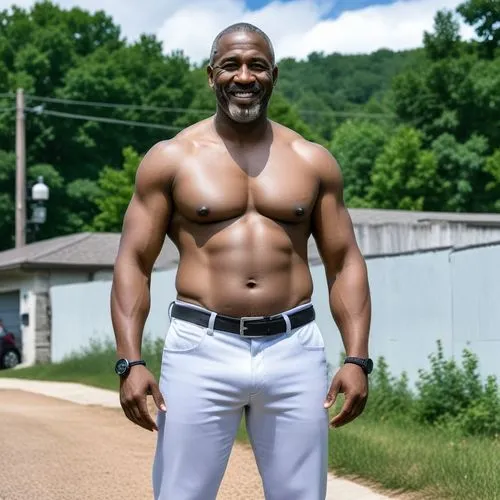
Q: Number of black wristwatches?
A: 2